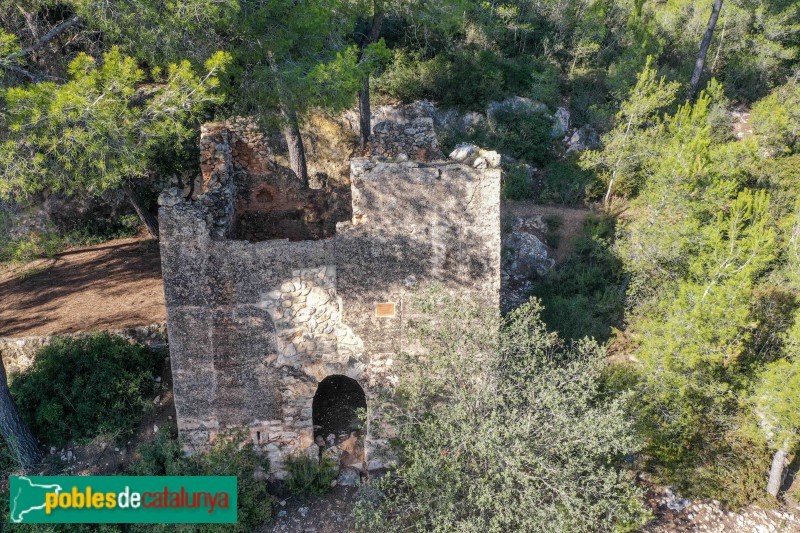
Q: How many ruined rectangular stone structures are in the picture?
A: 1